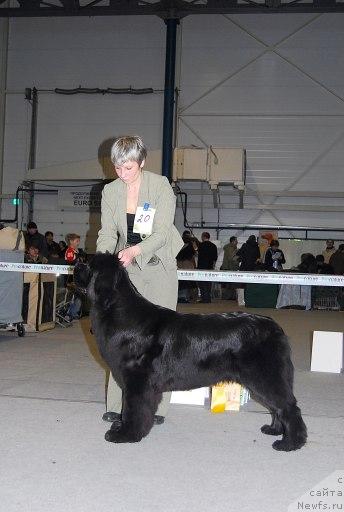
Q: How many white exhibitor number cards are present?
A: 1